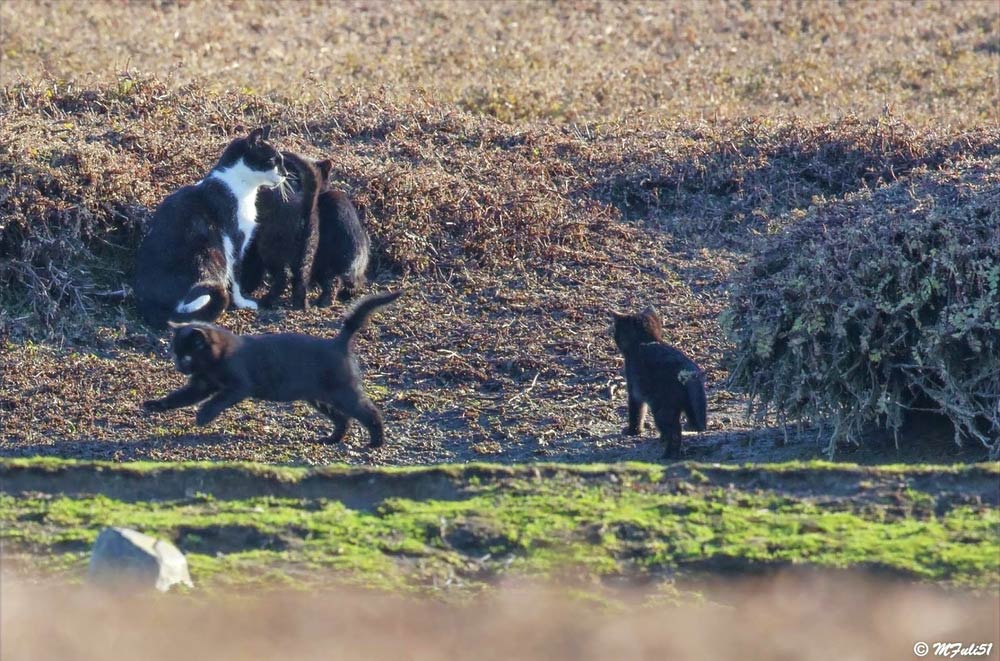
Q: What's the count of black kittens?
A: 4